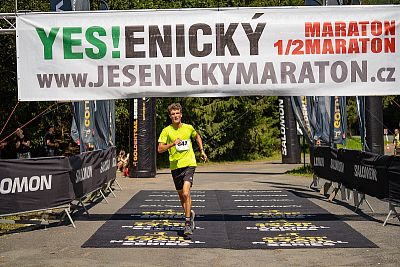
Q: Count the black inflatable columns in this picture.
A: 3